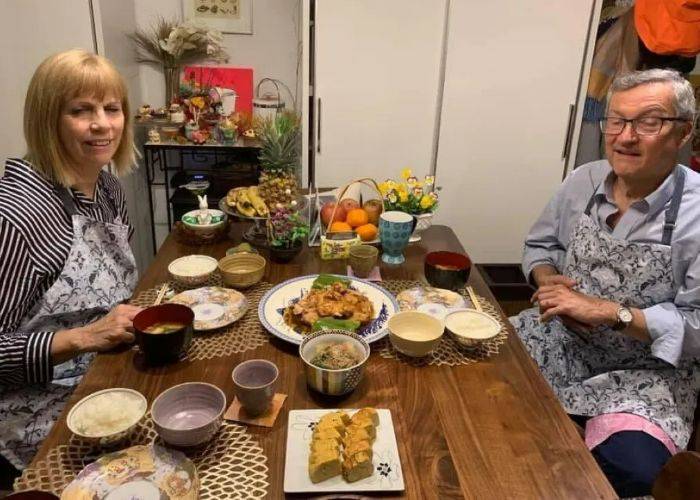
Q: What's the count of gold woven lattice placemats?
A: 3